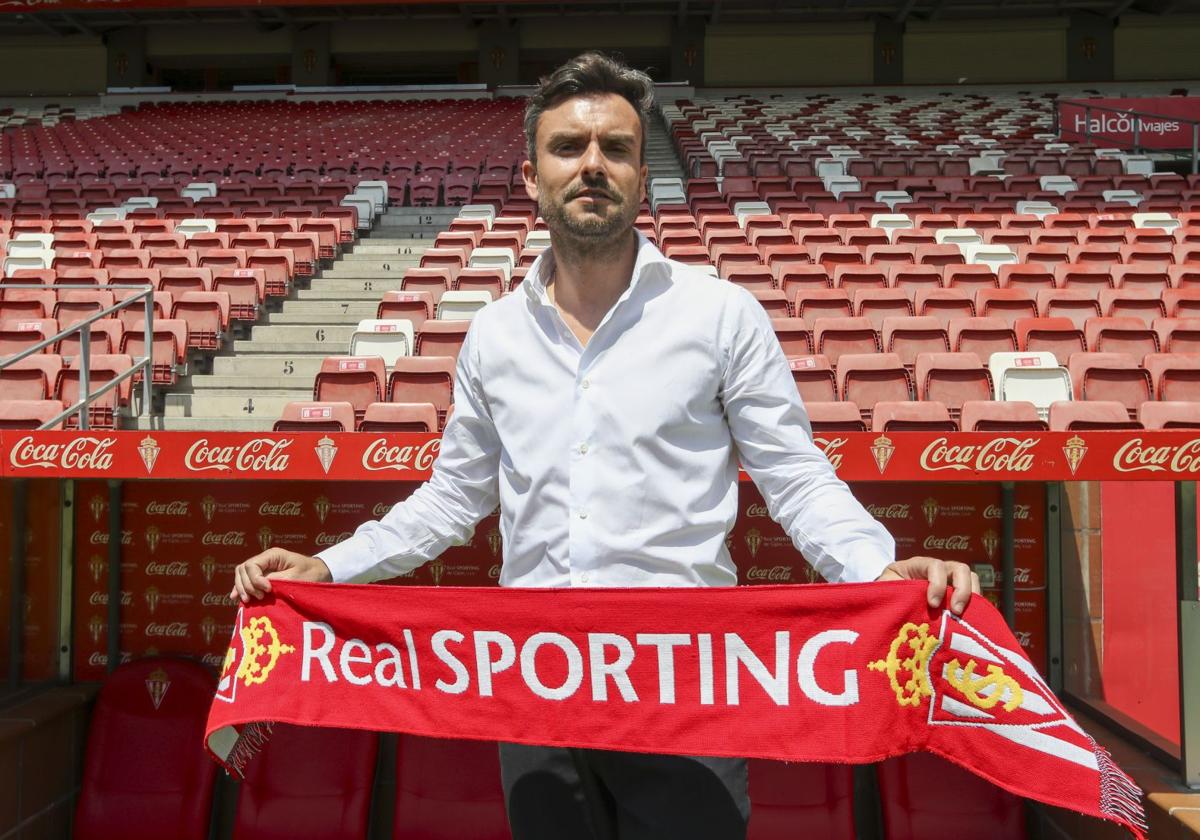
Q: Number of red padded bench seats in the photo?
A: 5